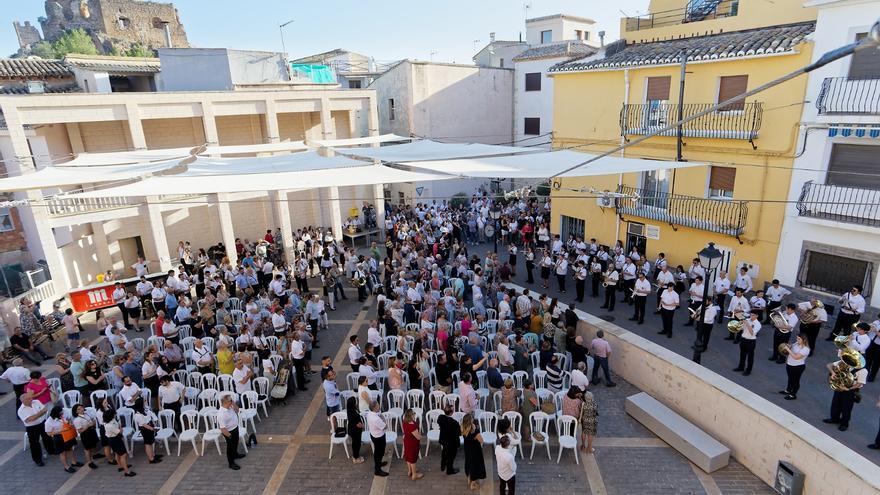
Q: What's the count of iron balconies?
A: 4